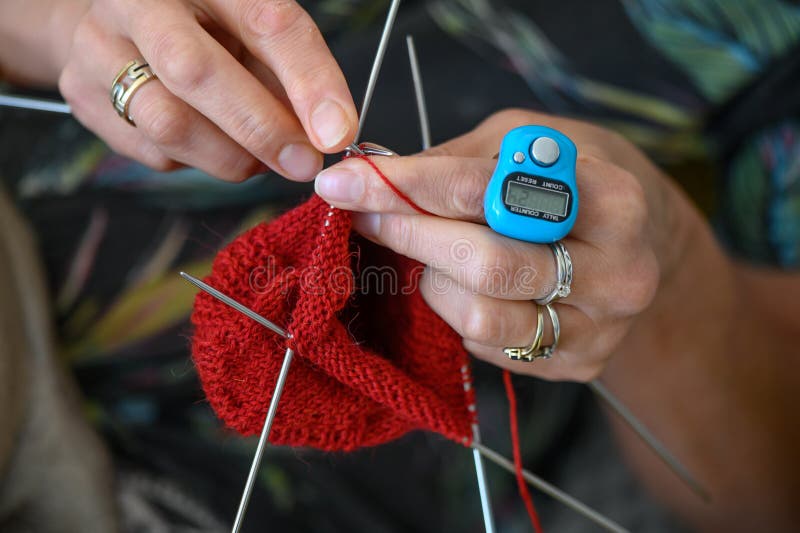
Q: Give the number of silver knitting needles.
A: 5